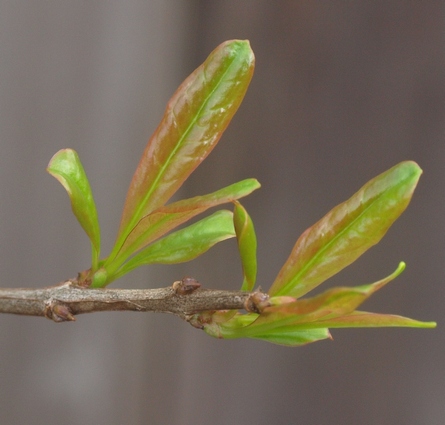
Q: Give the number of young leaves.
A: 9